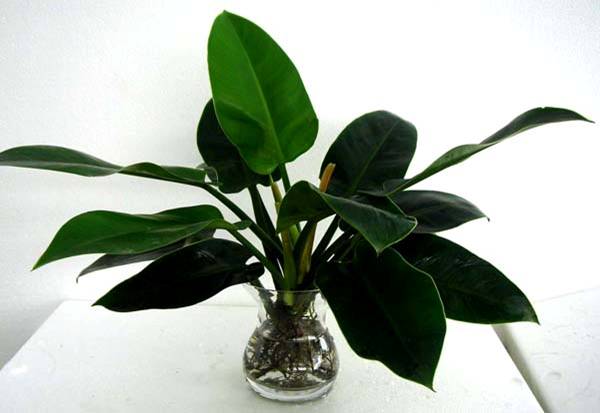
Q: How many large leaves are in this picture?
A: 12